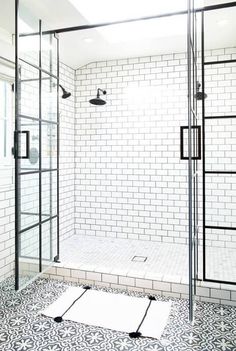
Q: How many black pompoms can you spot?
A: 4